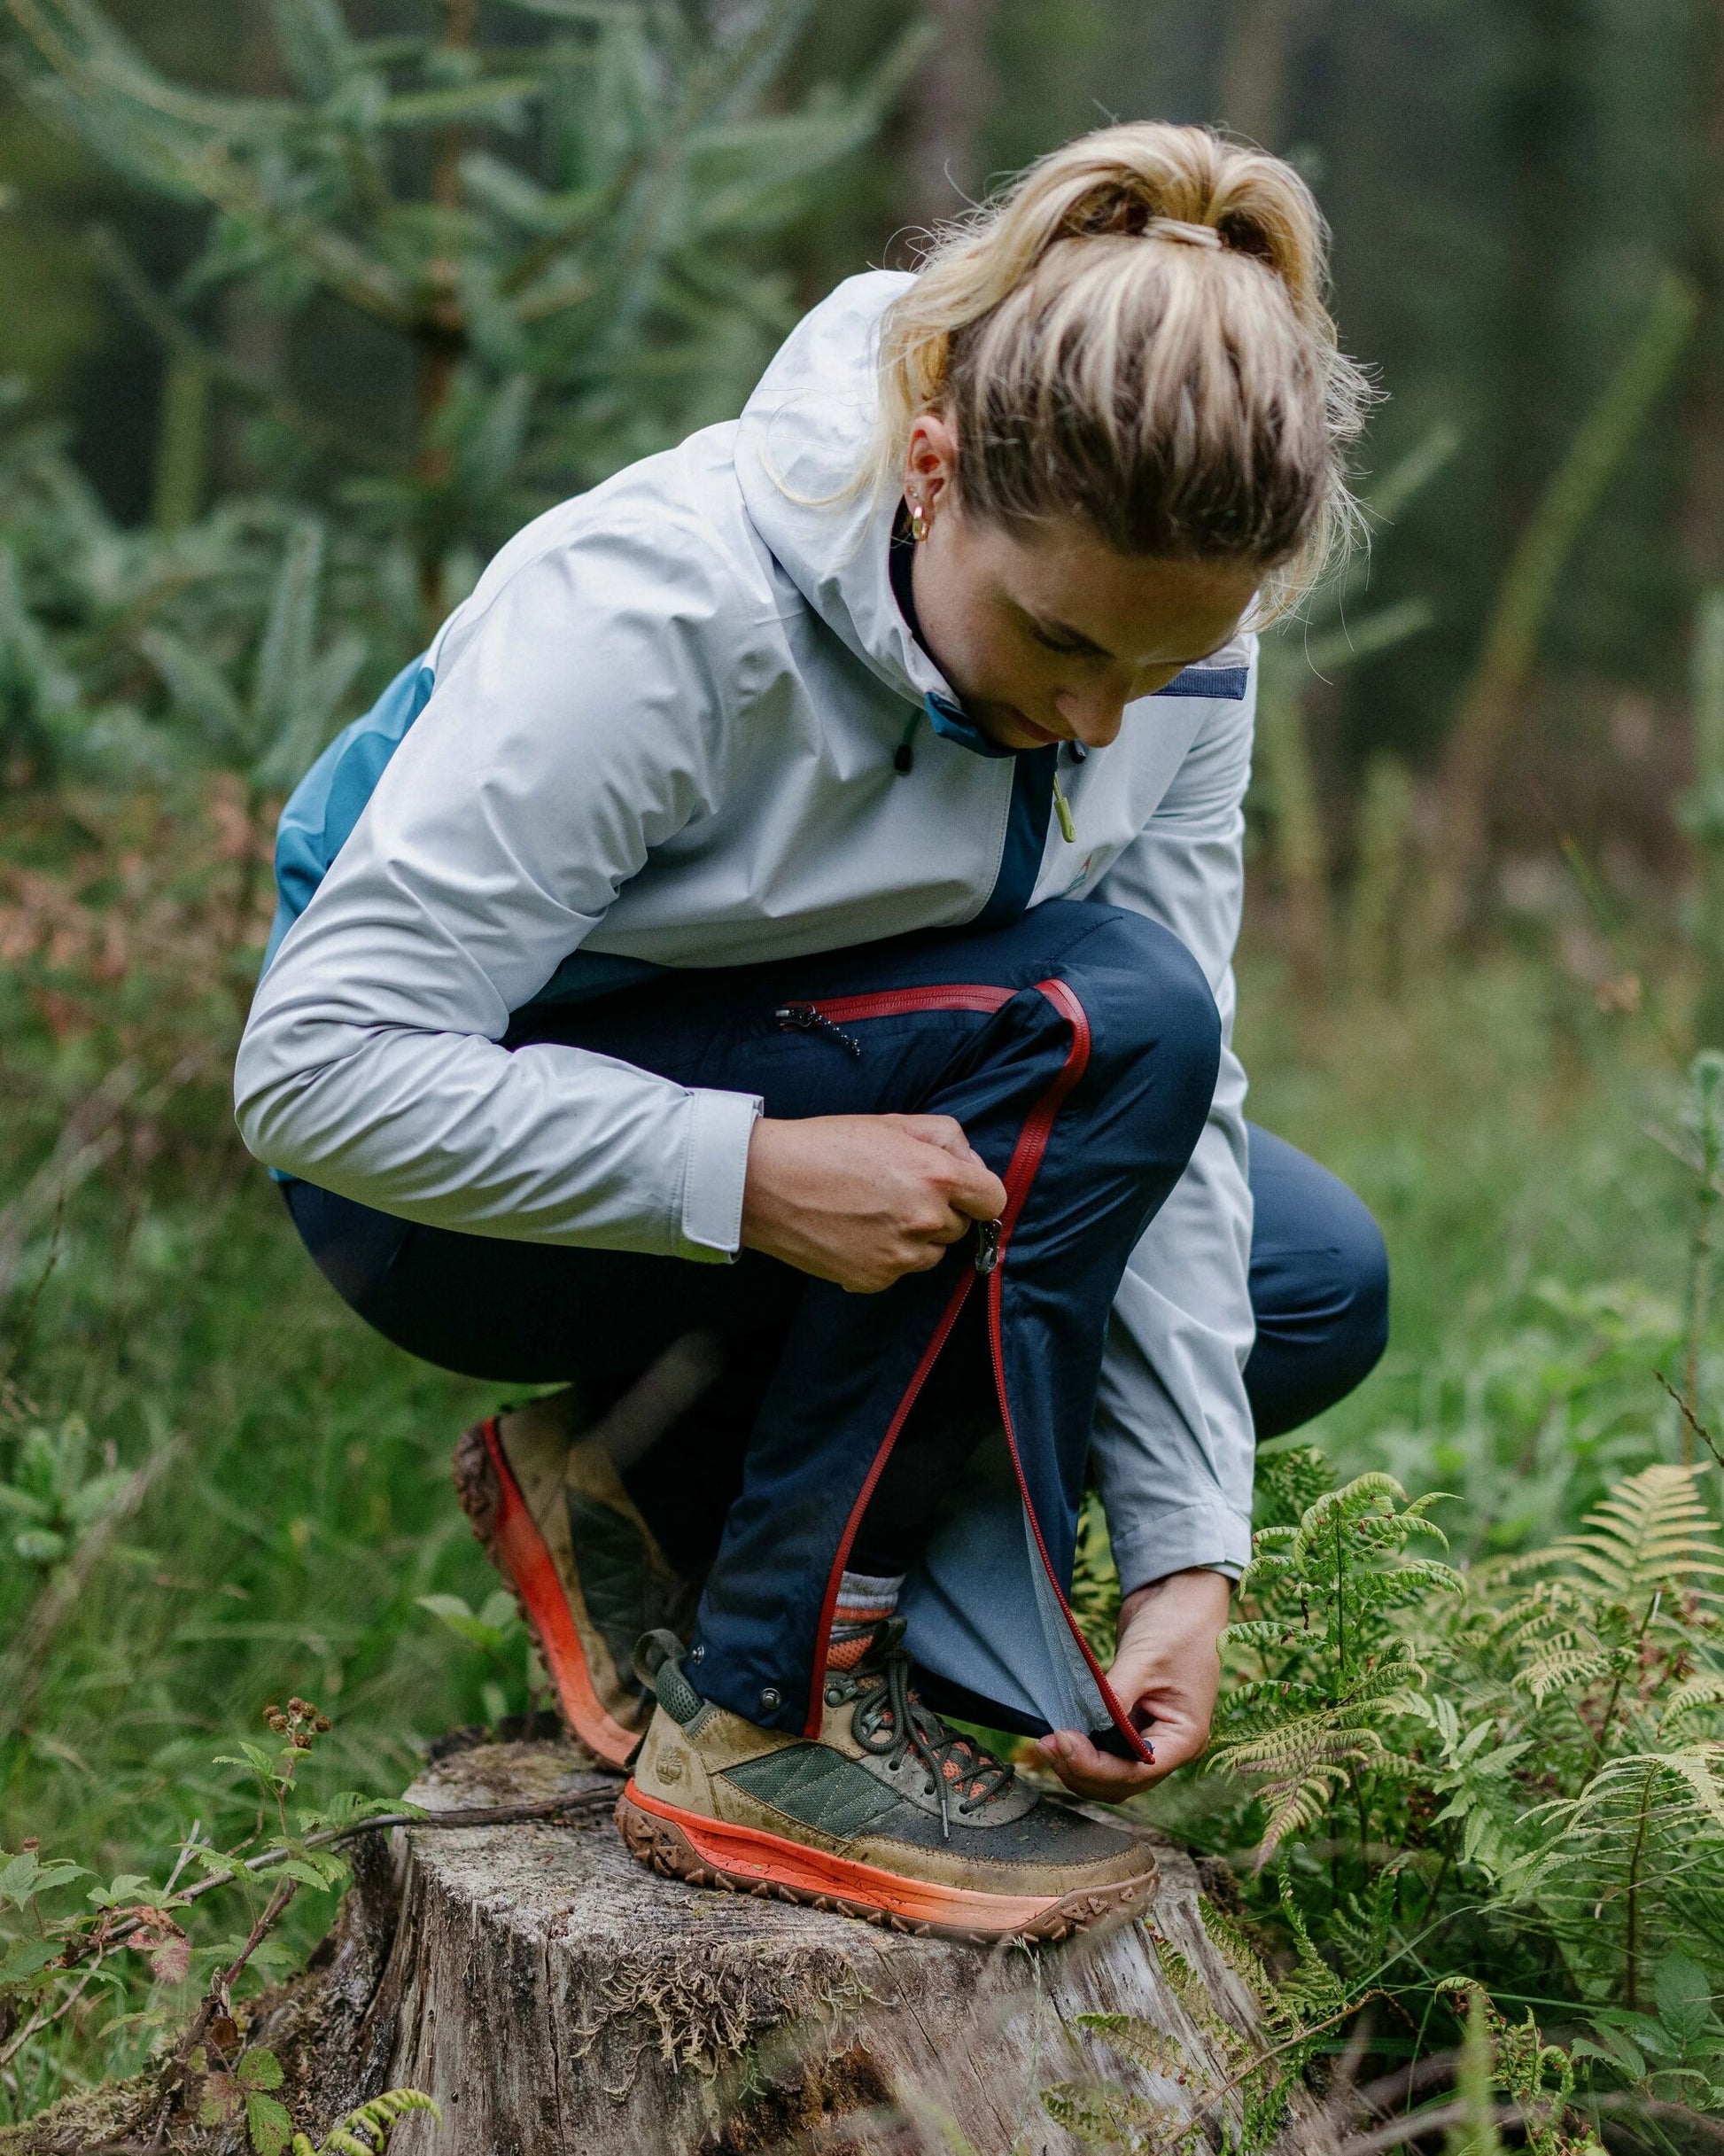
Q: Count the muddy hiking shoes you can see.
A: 2